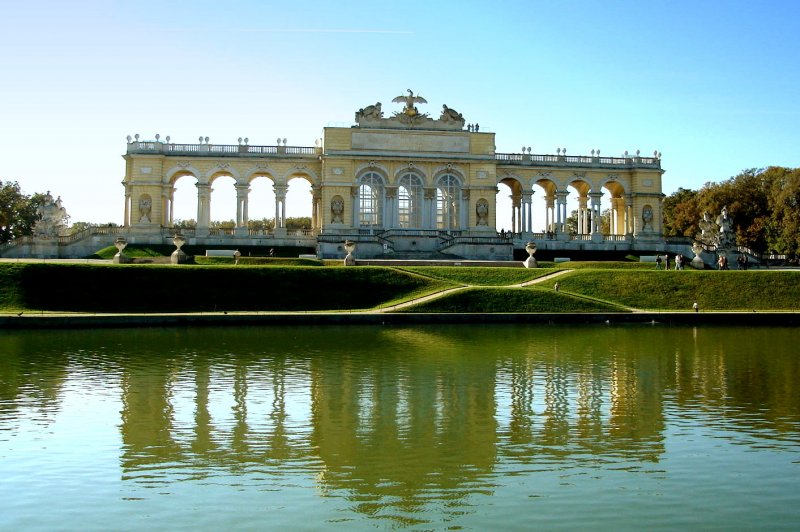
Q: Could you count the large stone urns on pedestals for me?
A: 5